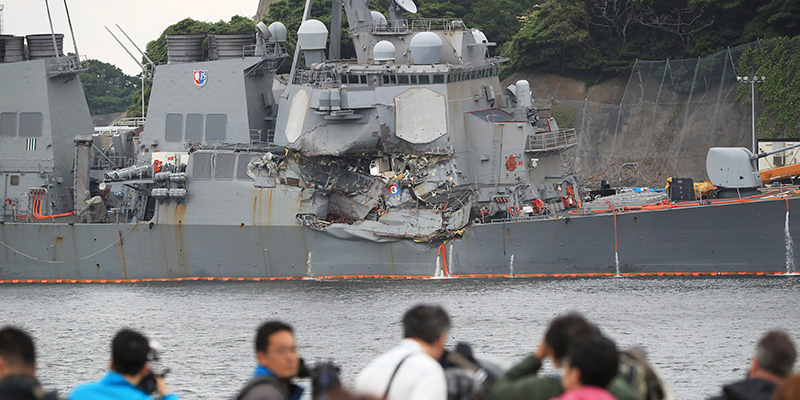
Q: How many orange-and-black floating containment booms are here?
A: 1